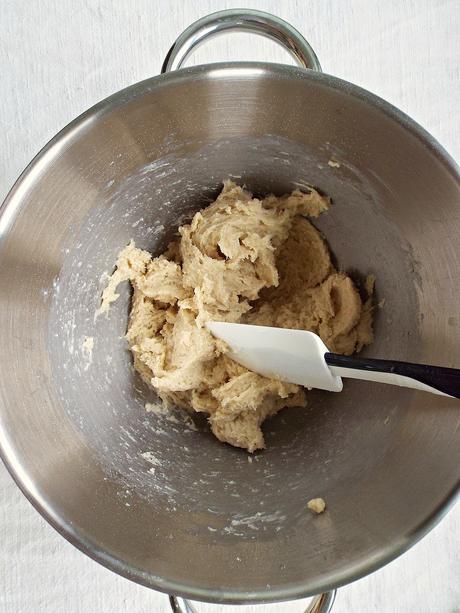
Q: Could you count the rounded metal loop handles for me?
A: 2